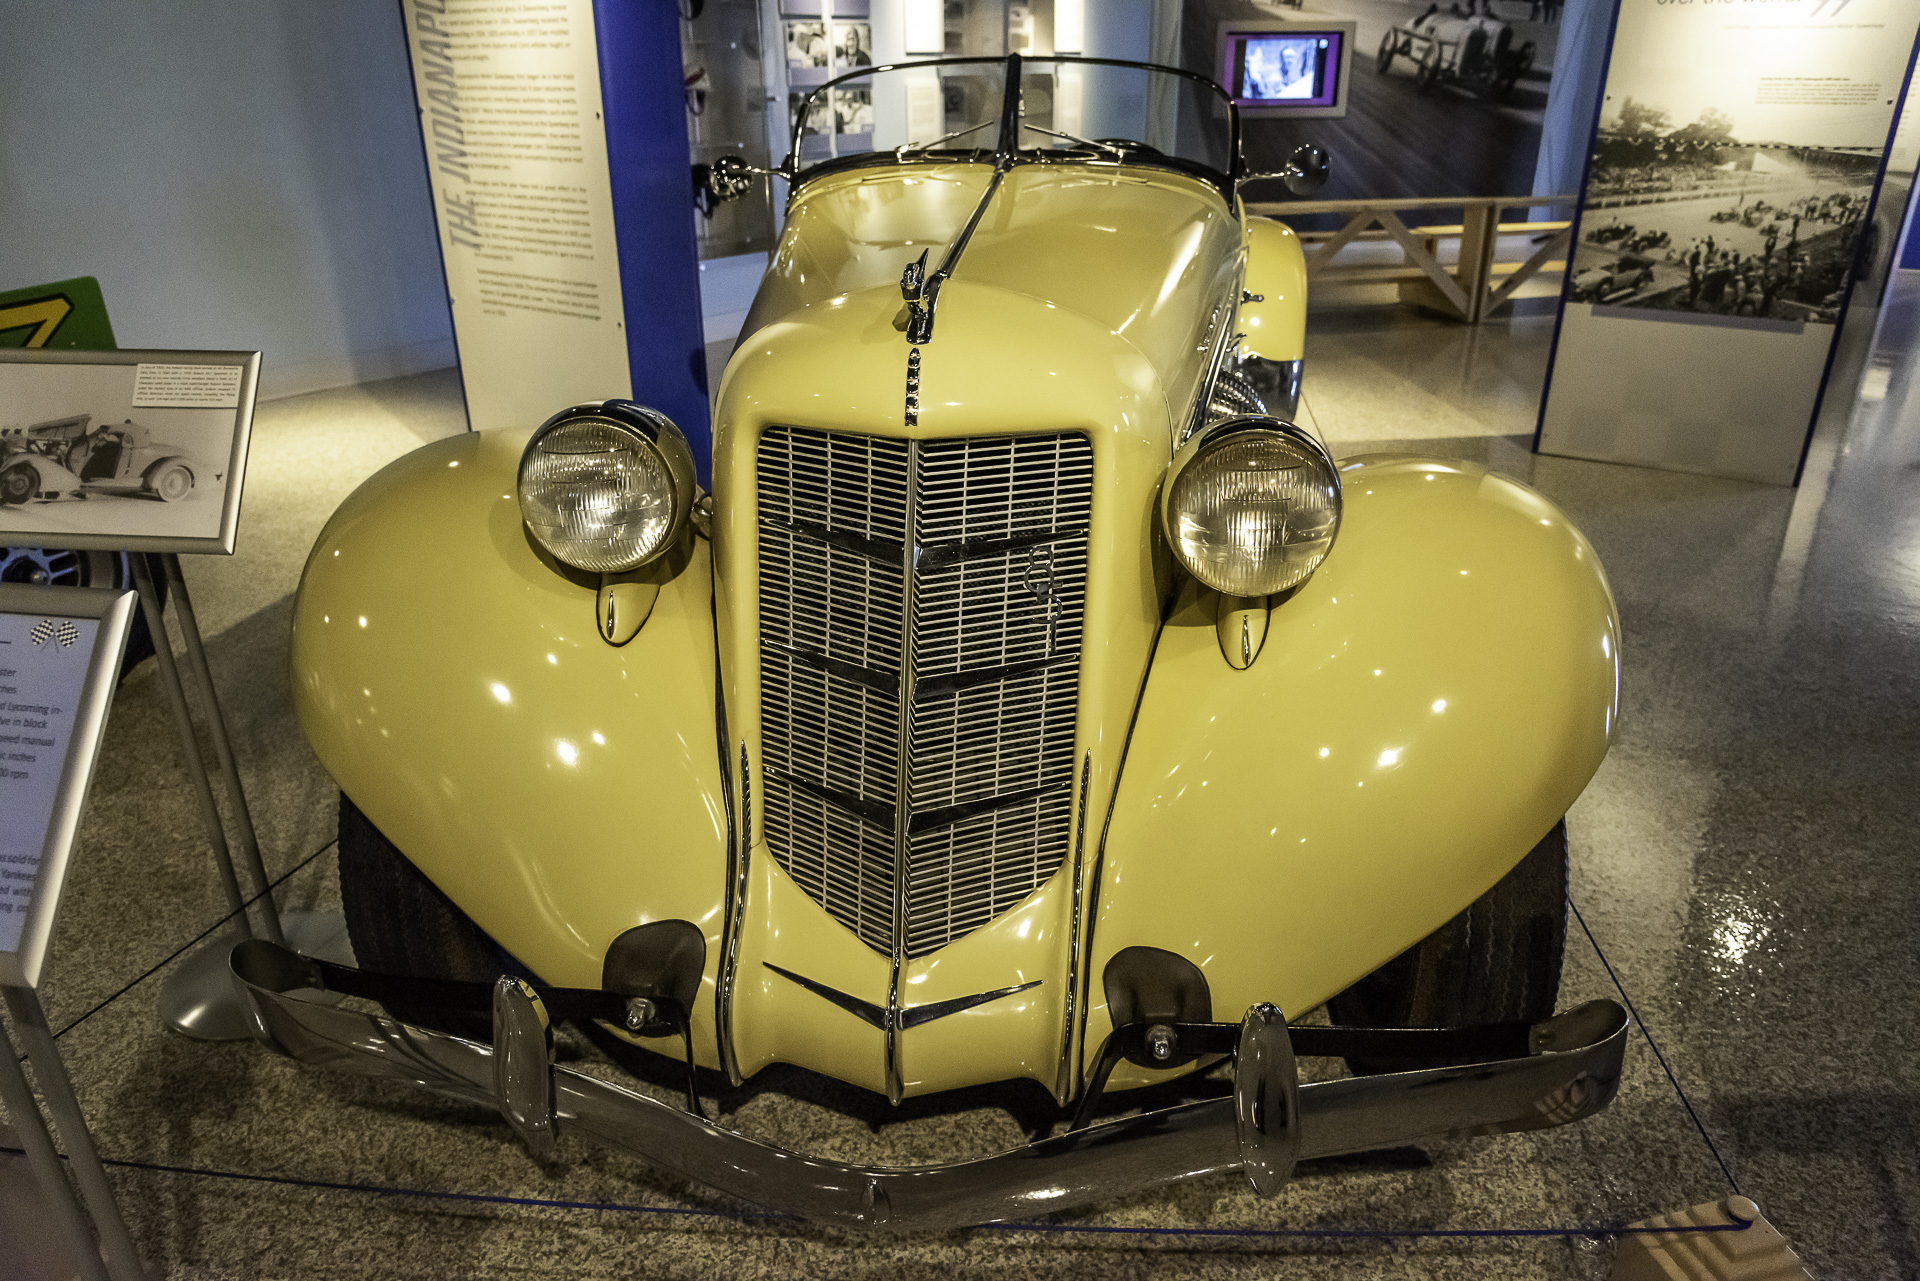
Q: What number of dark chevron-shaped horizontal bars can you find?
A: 4